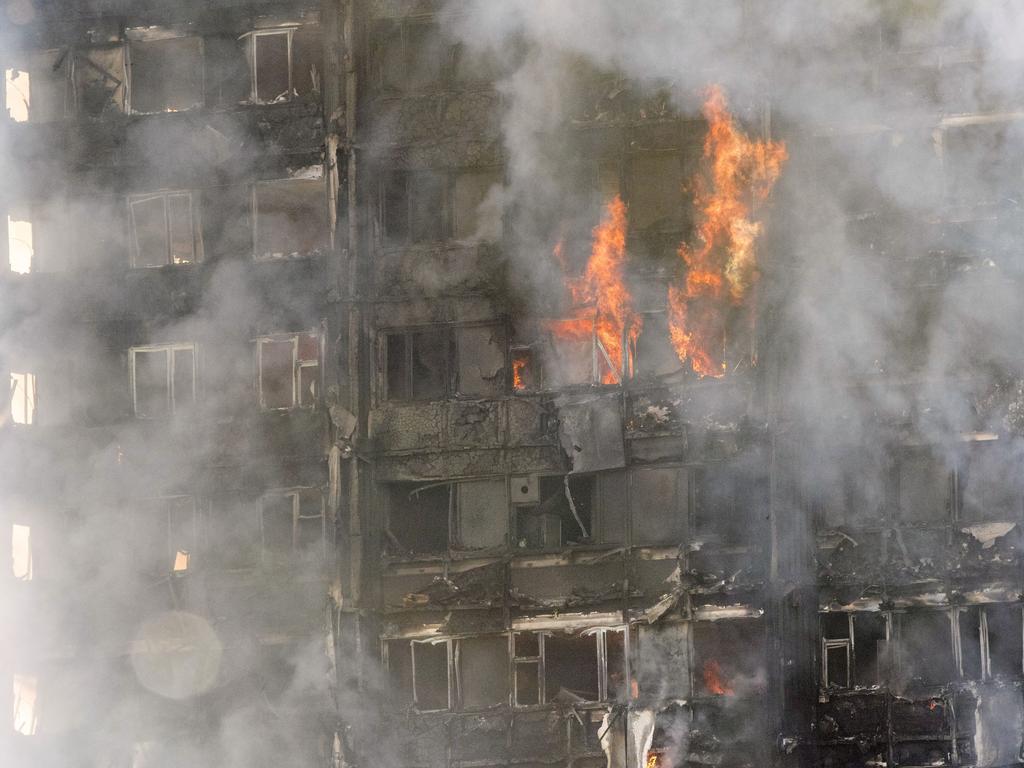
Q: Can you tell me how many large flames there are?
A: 2